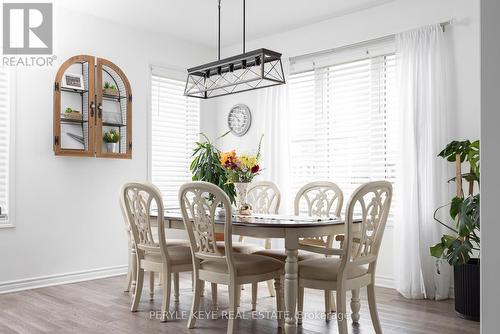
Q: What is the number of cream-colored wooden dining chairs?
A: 6